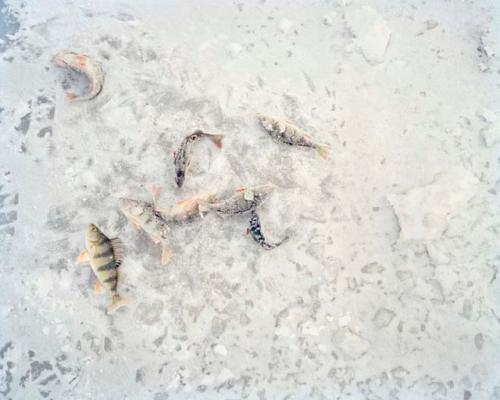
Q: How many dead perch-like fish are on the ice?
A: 8